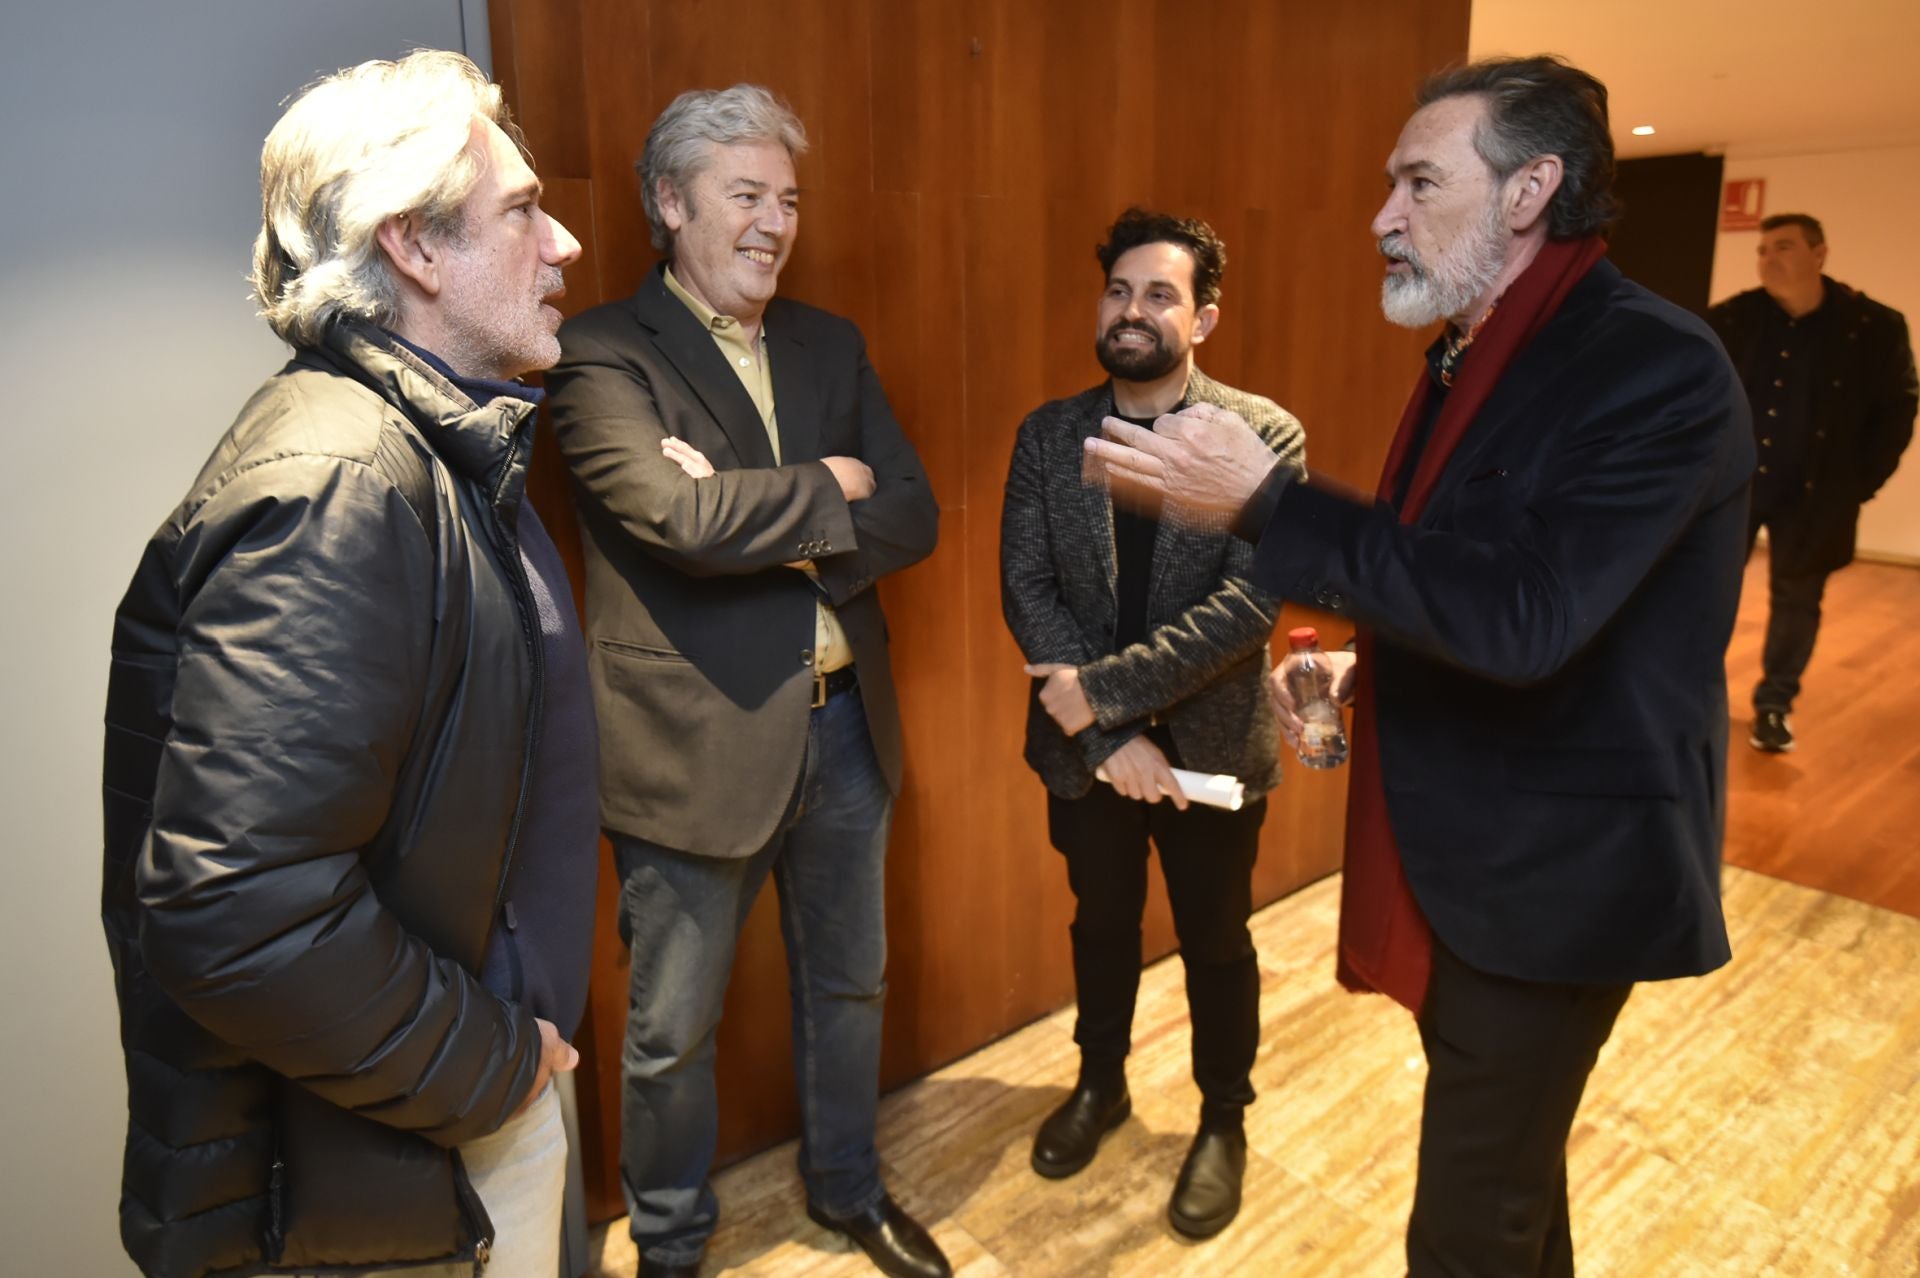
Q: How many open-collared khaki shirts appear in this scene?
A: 1